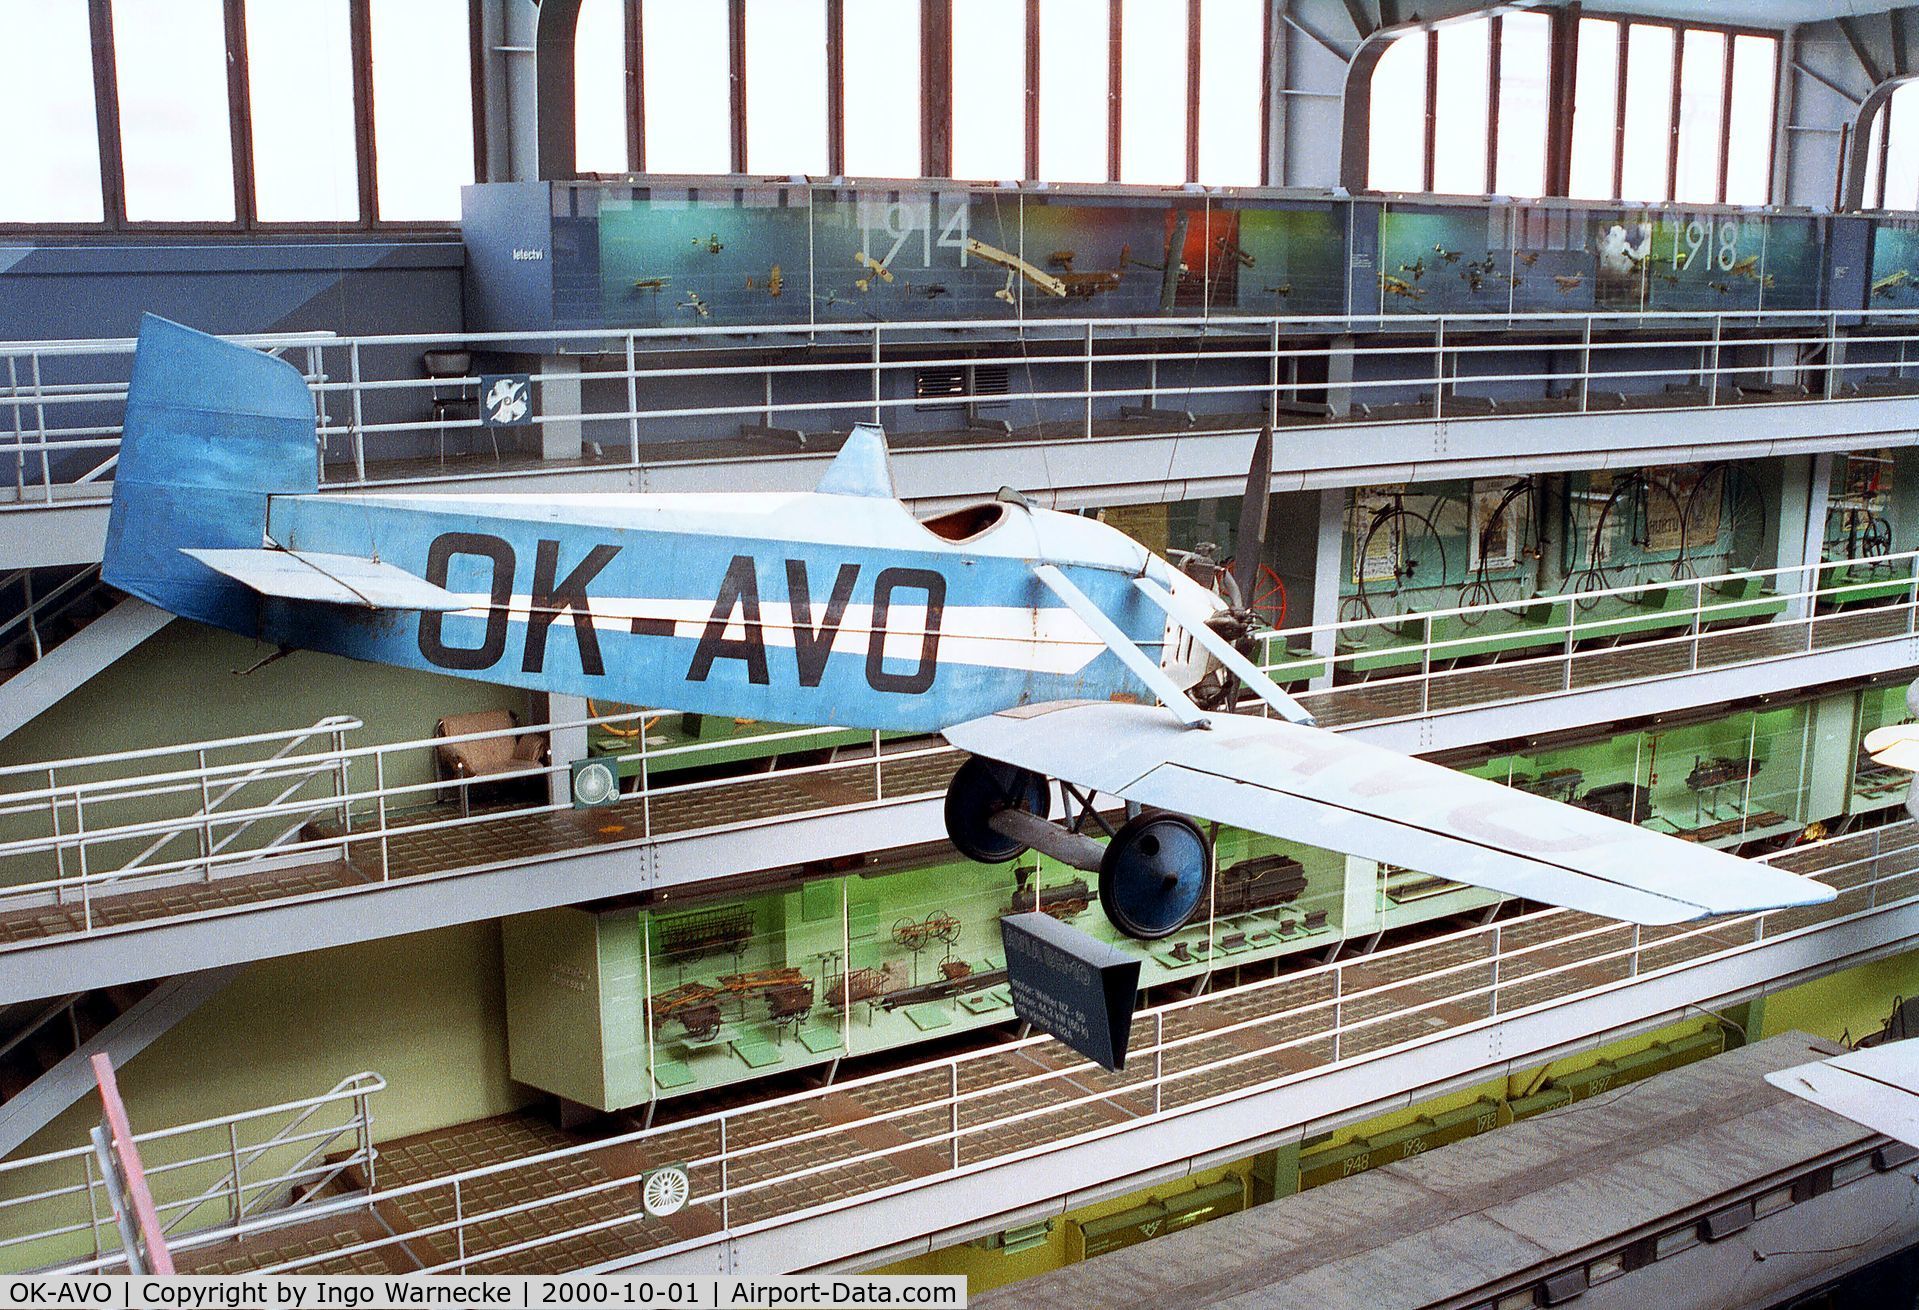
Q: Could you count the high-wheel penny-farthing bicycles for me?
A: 4